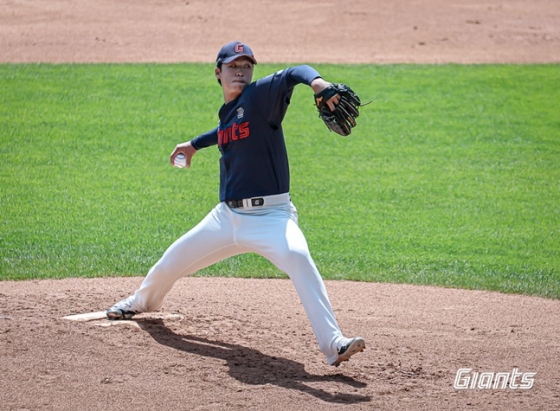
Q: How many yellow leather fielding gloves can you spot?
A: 0